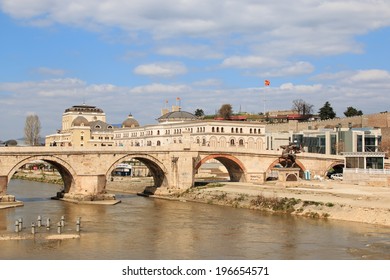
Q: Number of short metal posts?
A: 8